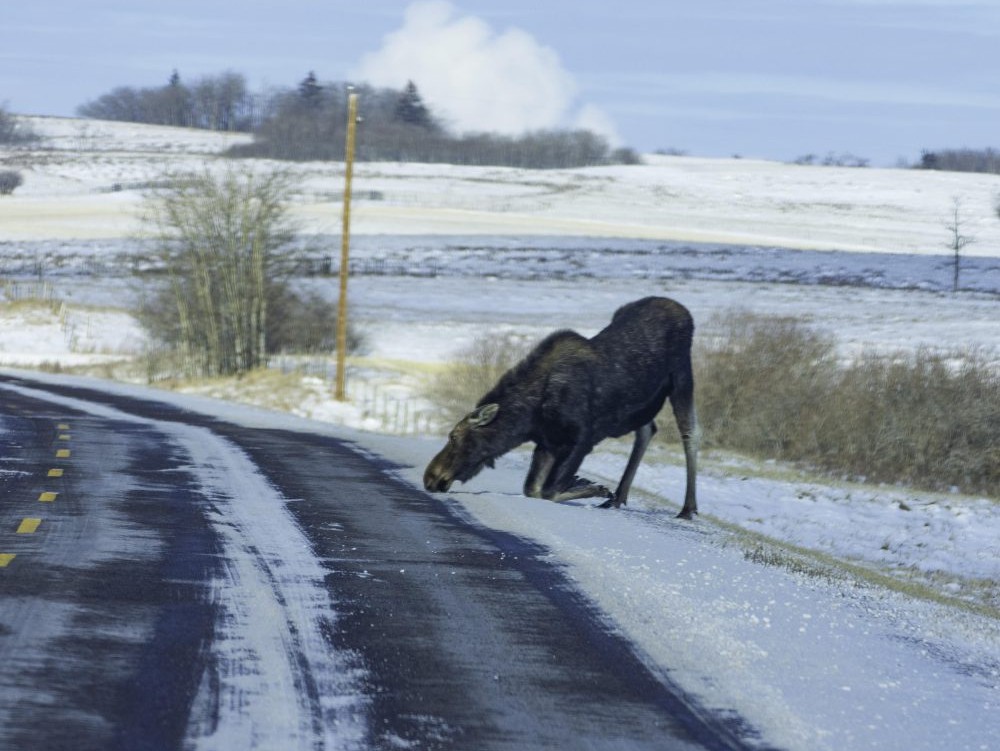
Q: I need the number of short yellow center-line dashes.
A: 7